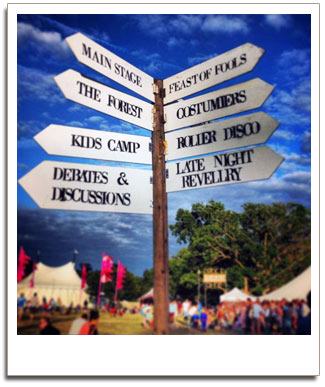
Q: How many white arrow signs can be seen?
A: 8